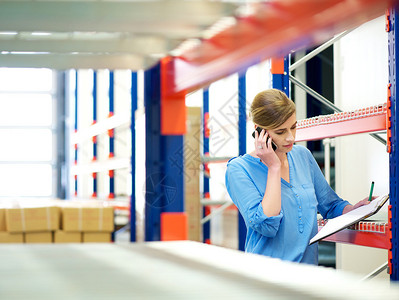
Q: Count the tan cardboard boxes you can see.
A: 7